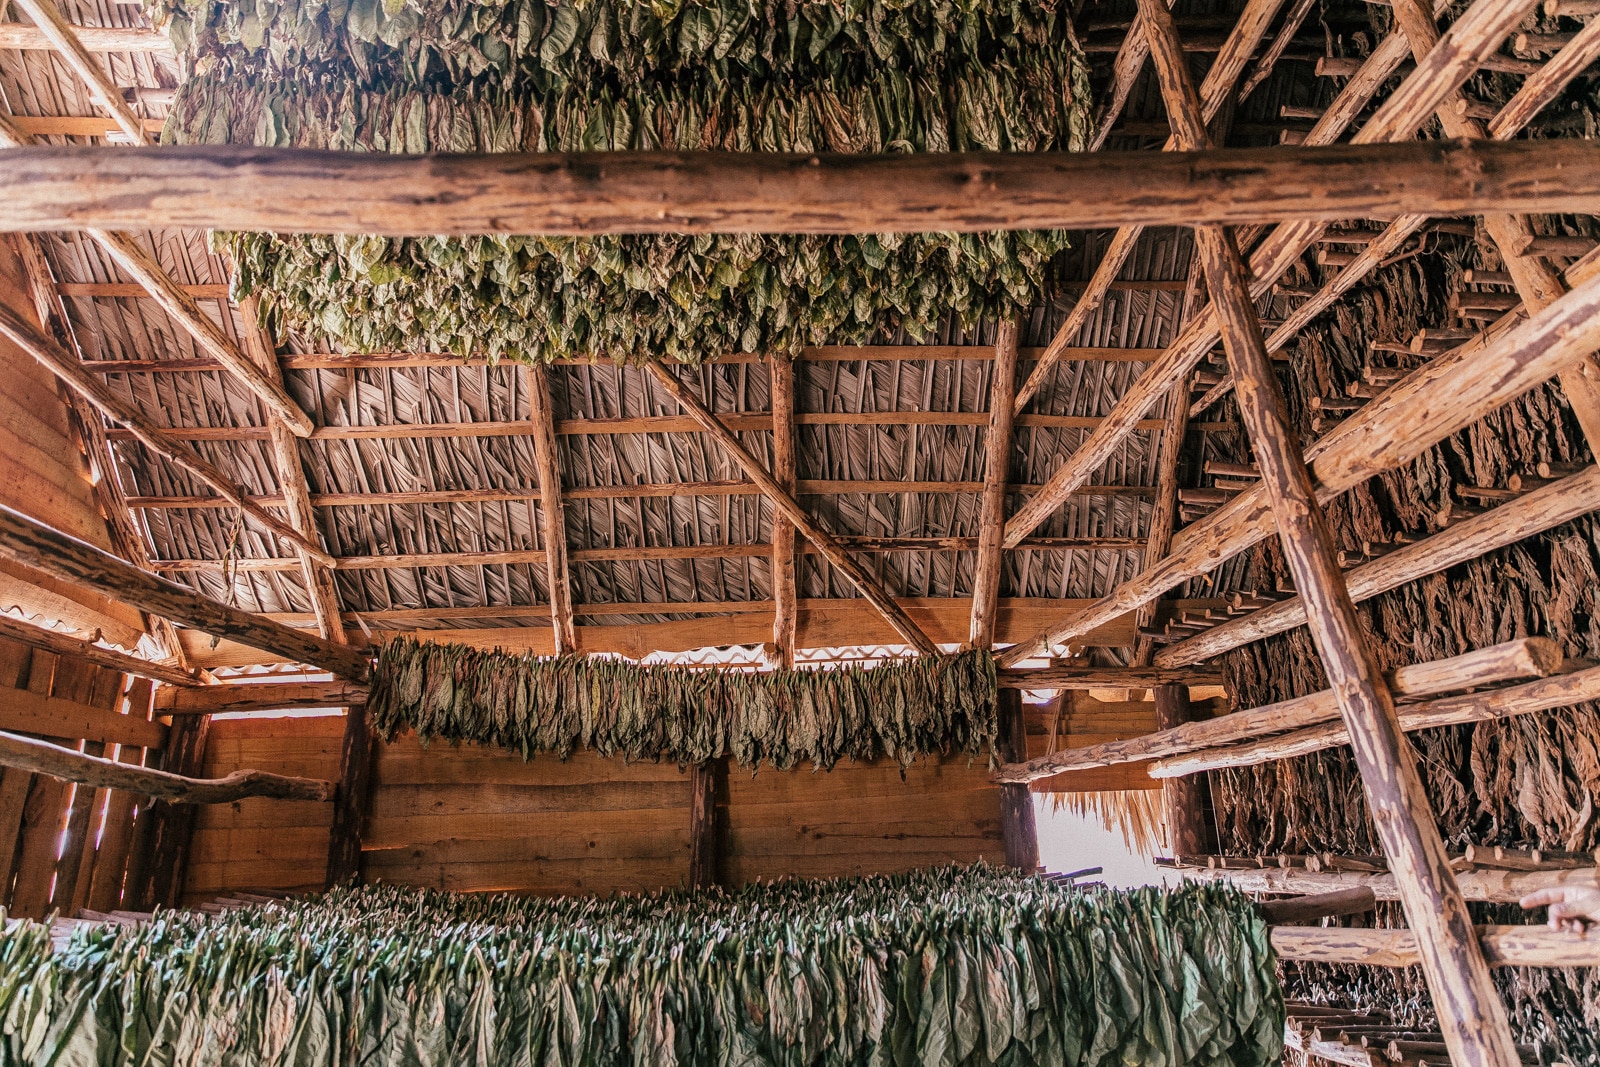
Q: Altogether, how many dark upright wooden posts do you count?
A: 5